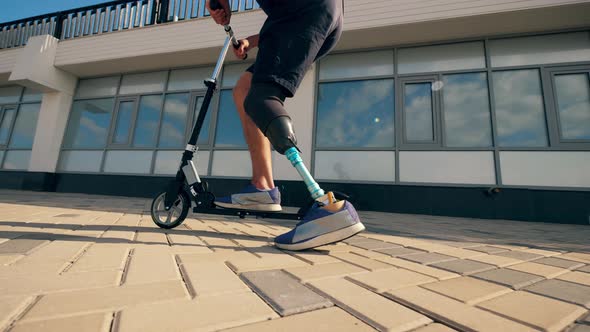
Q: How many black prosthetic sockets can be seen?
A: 1